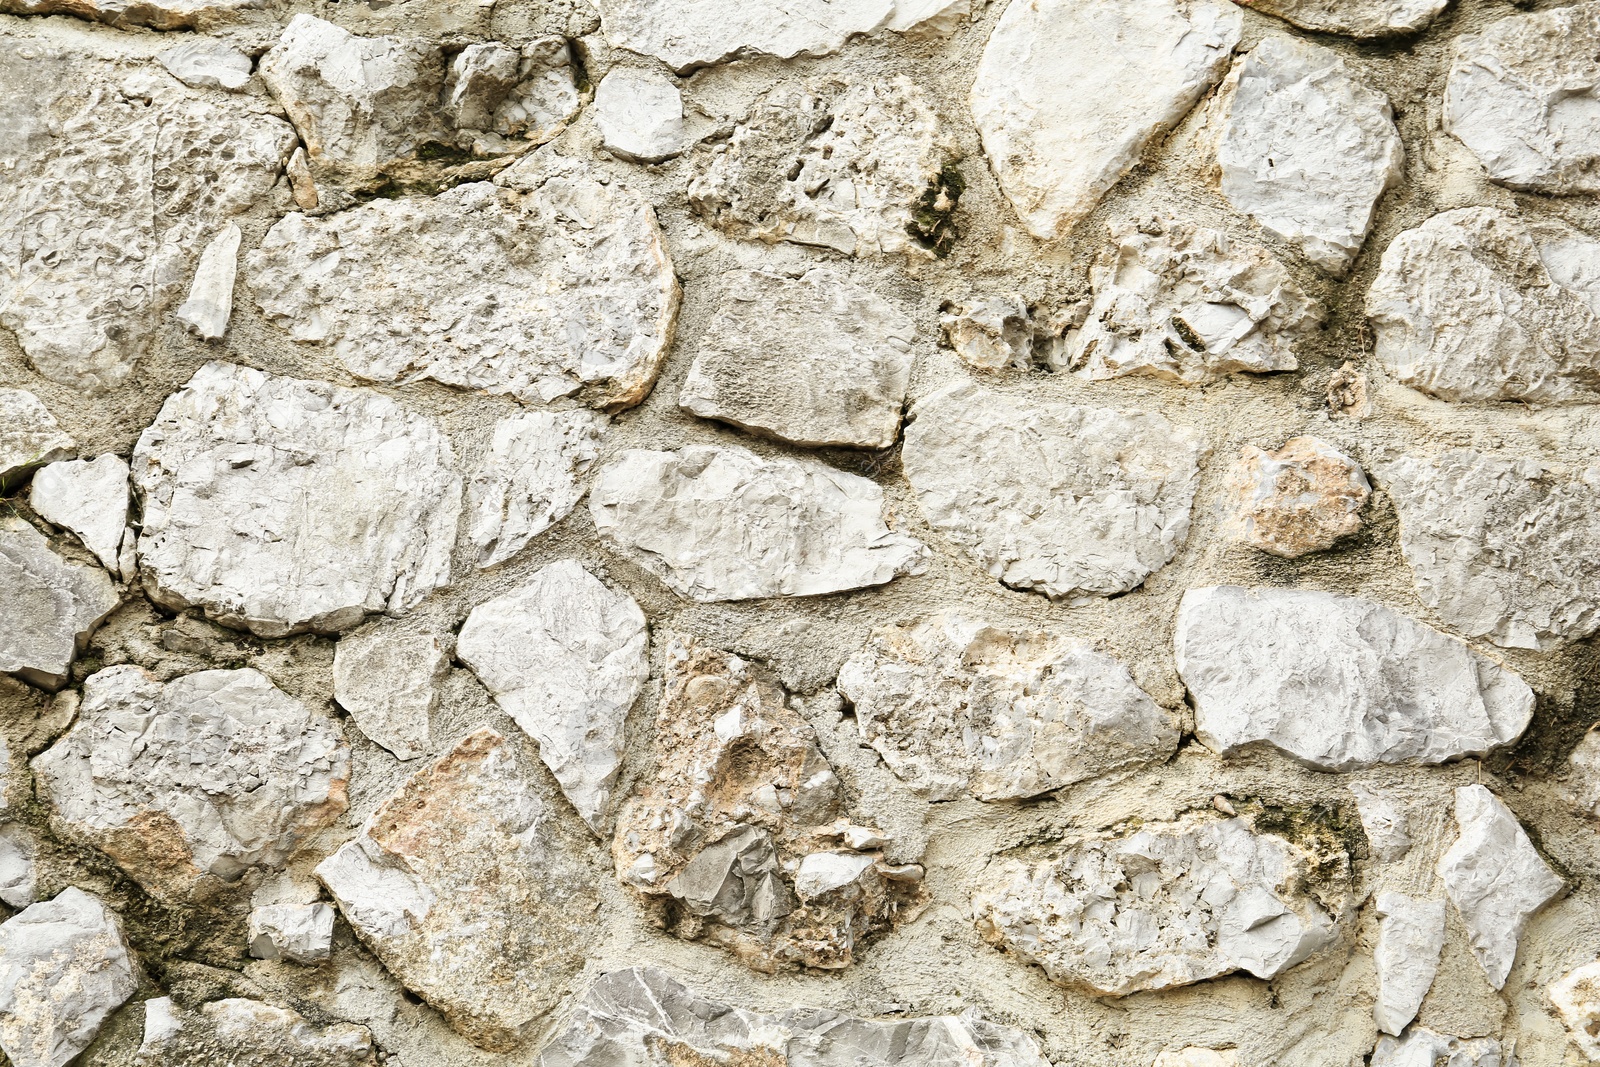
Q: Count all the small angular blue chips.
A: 0